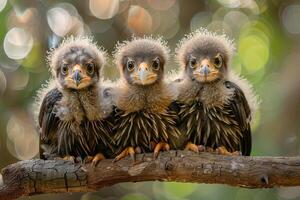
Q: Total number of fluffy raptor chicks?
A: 3